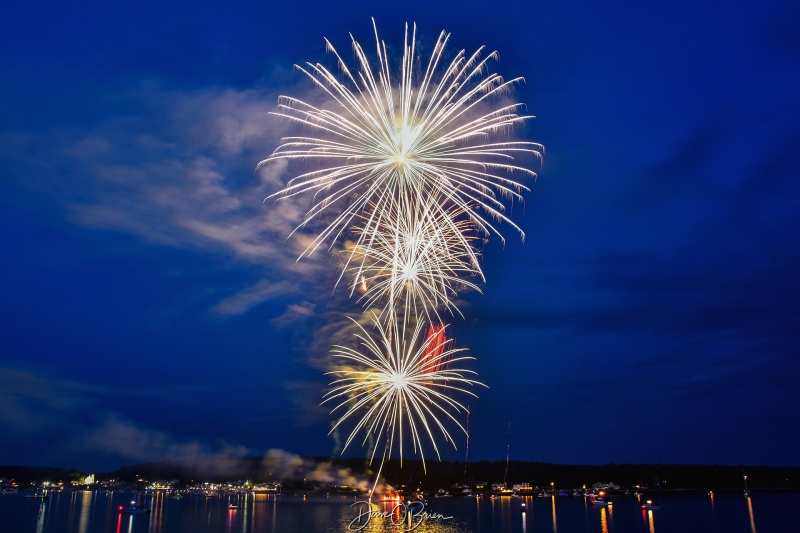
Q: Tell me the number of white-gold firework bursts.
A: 3